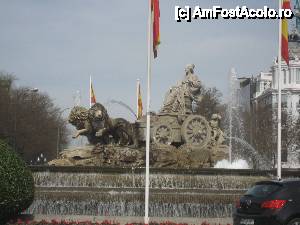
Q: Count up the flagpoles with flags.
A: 4